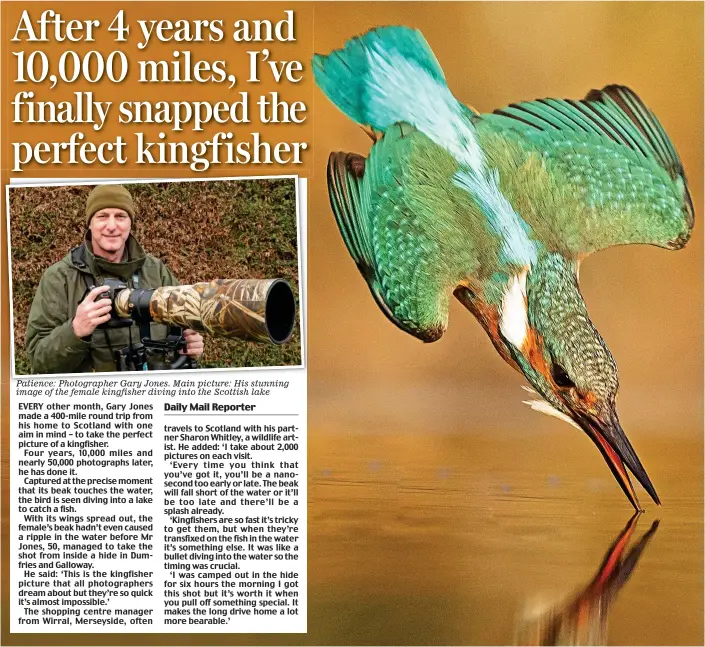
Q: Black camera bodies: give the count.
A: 1